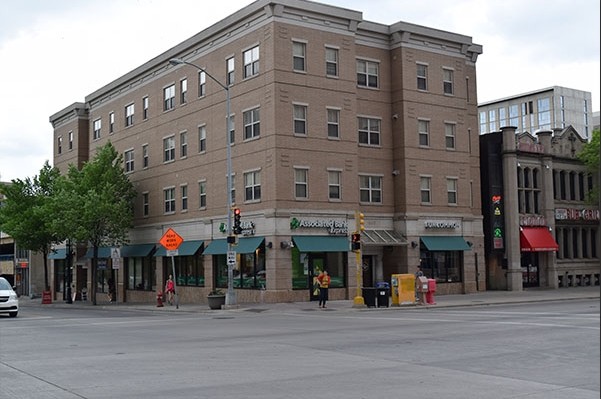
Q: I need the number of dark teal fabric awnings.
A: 7